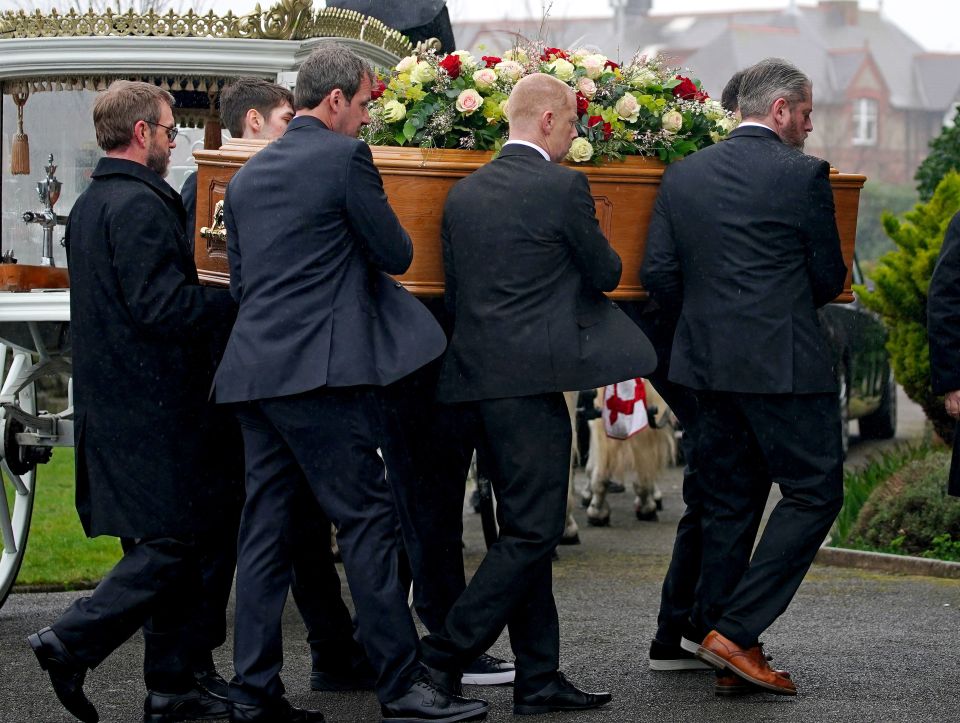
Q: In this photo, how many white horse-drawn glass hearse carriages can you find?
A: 1